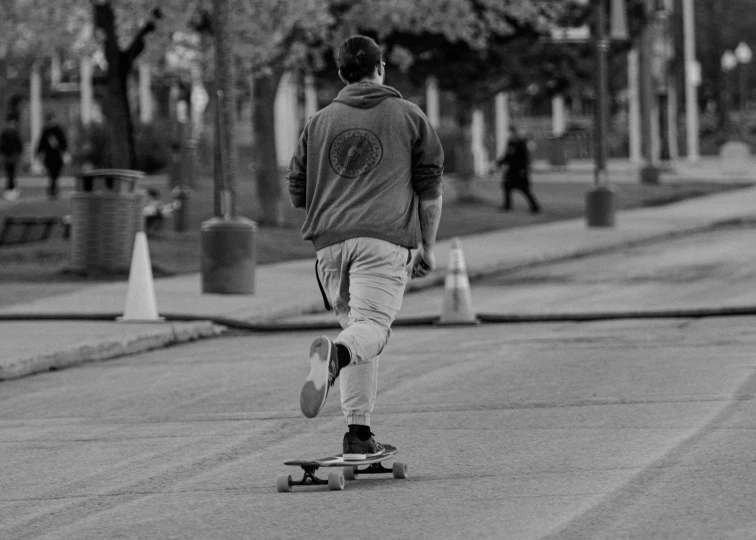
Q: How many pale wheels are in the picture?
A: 4